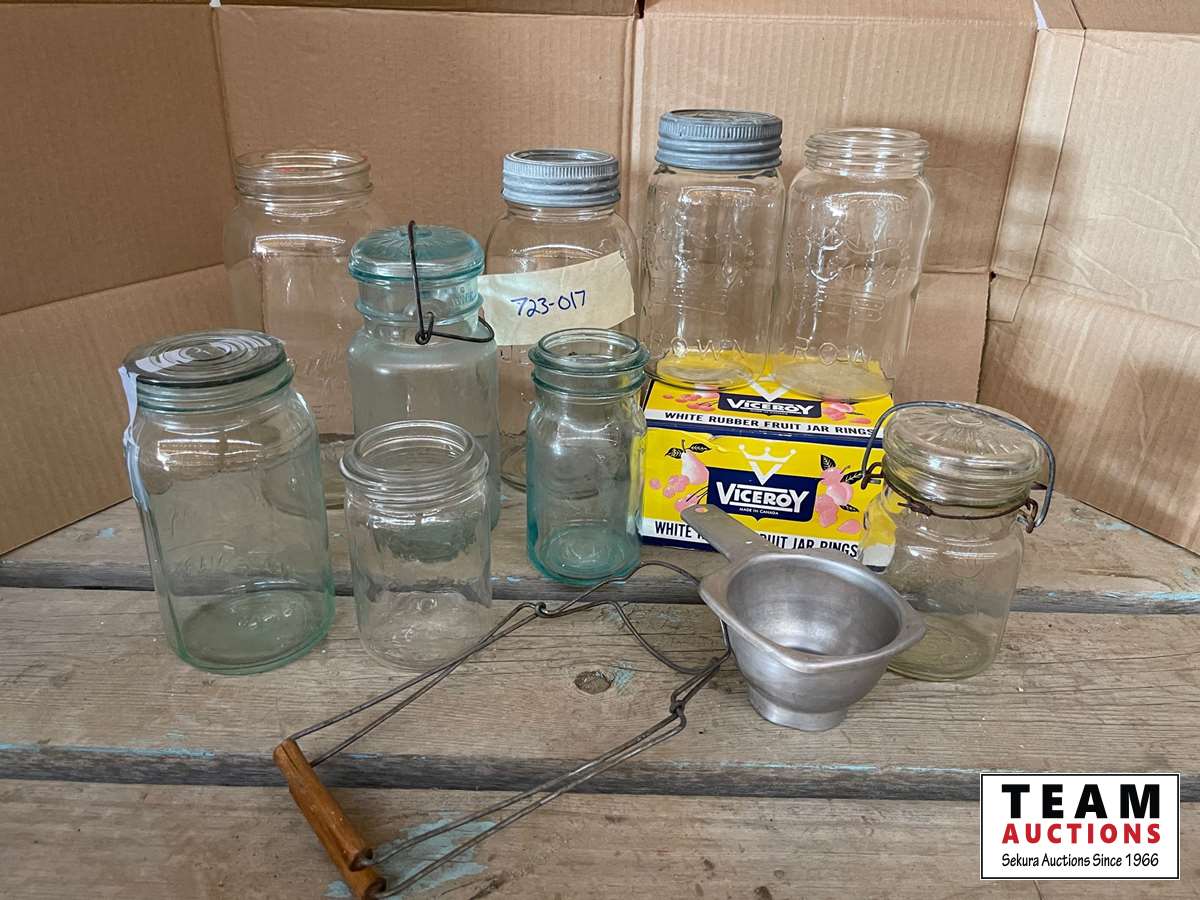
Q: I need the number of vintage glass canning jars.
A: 9